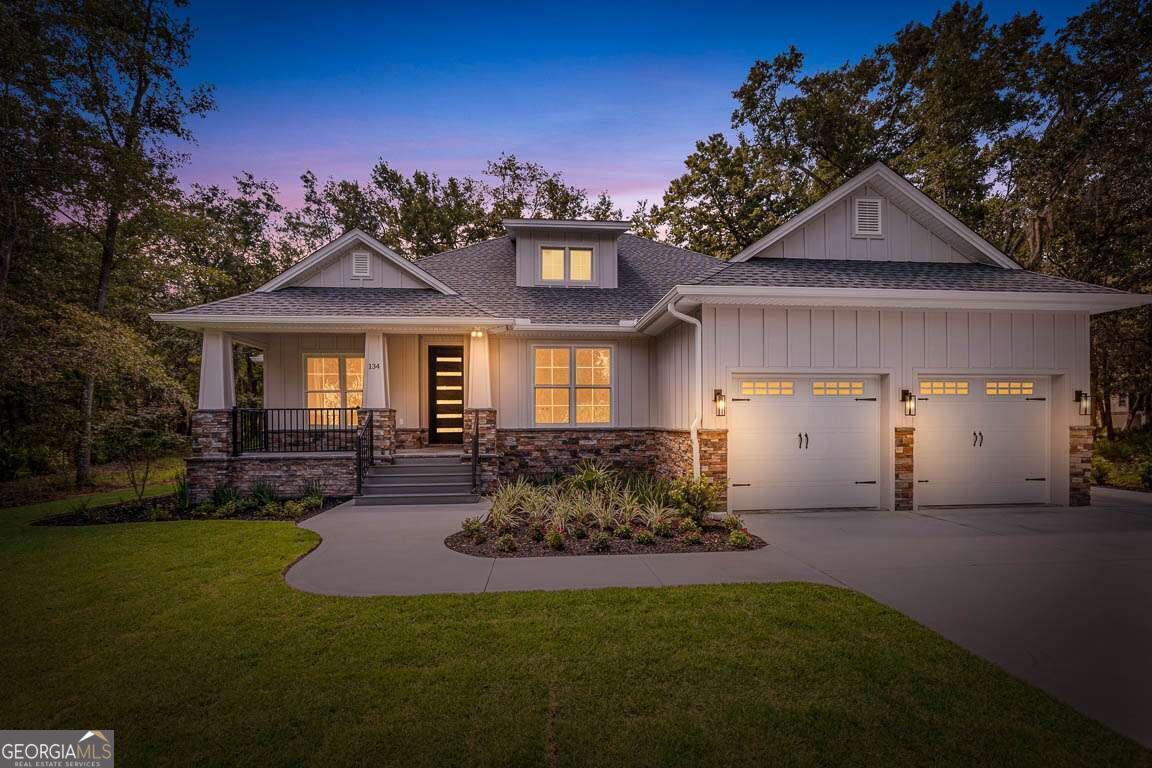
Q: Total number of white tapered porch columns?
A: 3